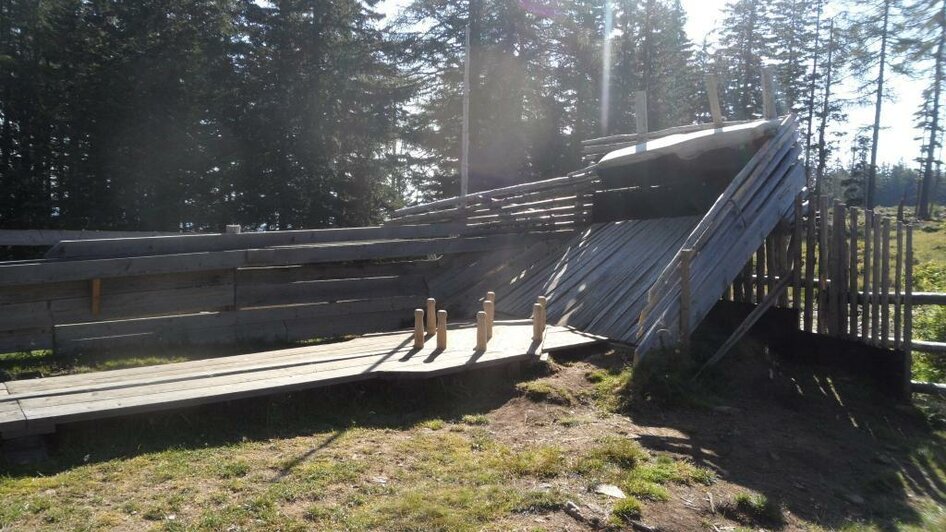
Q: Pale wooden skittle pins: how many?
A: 8